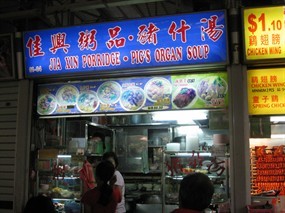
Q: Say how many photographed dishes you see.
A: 8